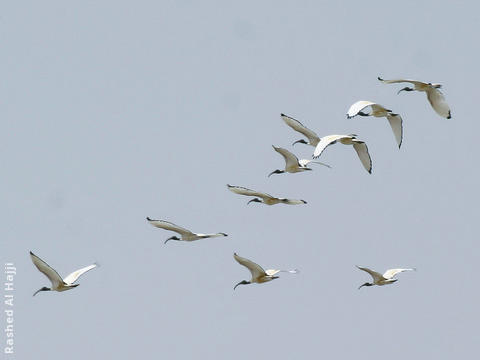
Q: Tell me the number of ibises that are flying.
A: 10